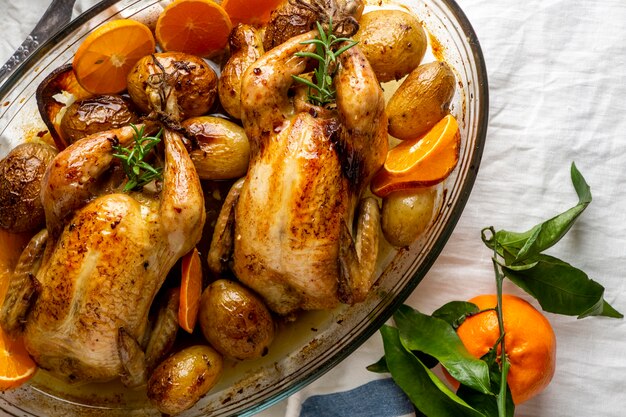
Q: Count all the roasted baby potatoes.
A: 11